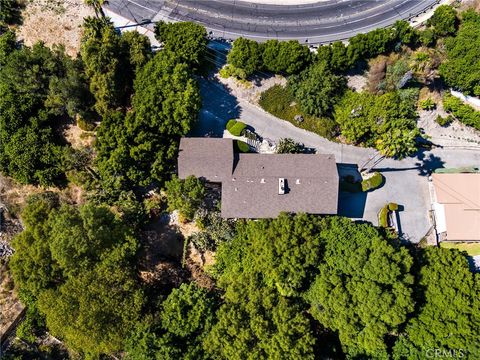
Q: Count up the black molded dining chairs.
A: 0